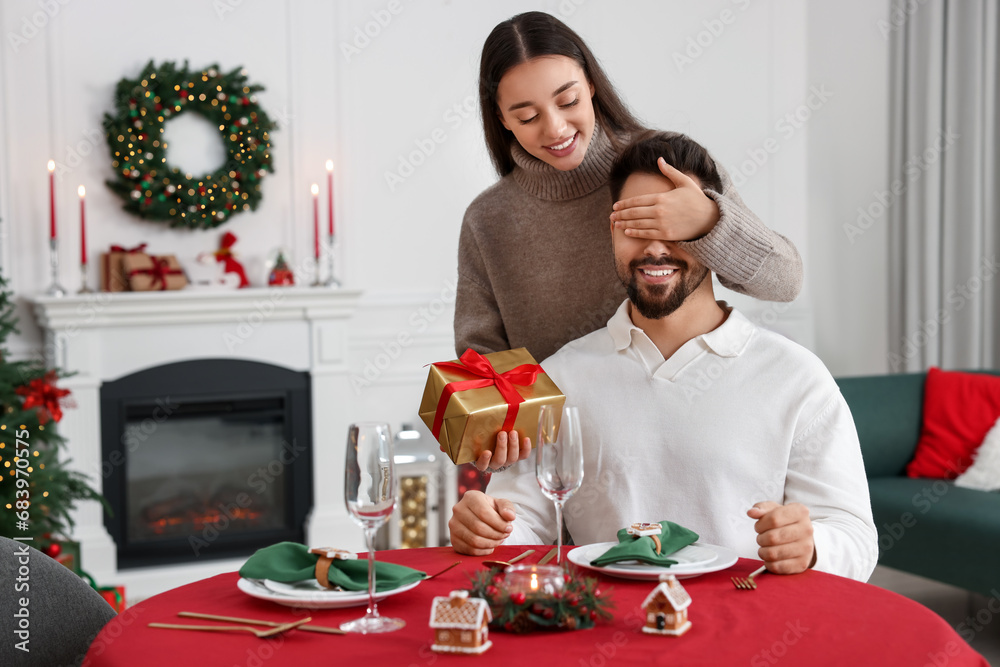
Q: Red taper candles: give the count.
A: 4